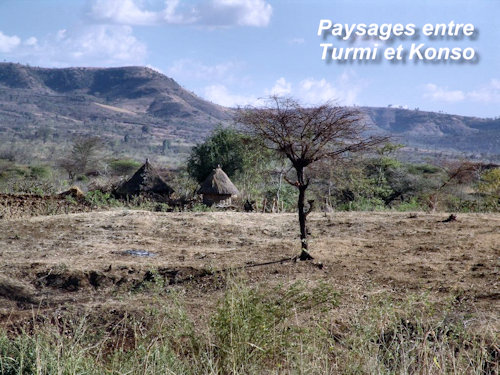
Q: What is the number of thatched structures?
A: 2